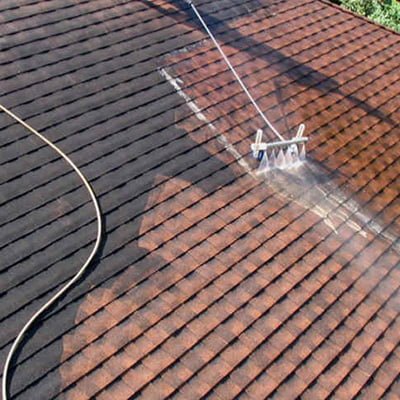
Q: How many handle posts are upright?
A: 2